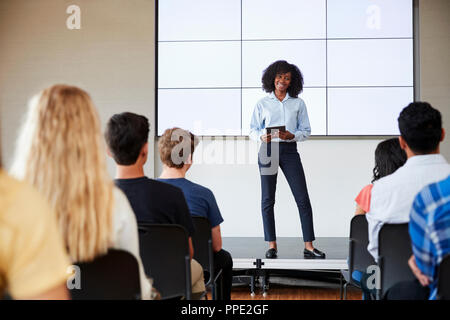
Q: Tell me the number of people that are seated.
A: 7